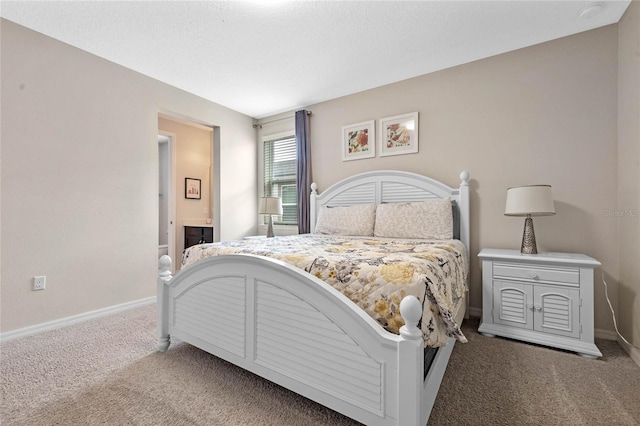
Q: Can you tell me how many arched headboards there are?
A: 1